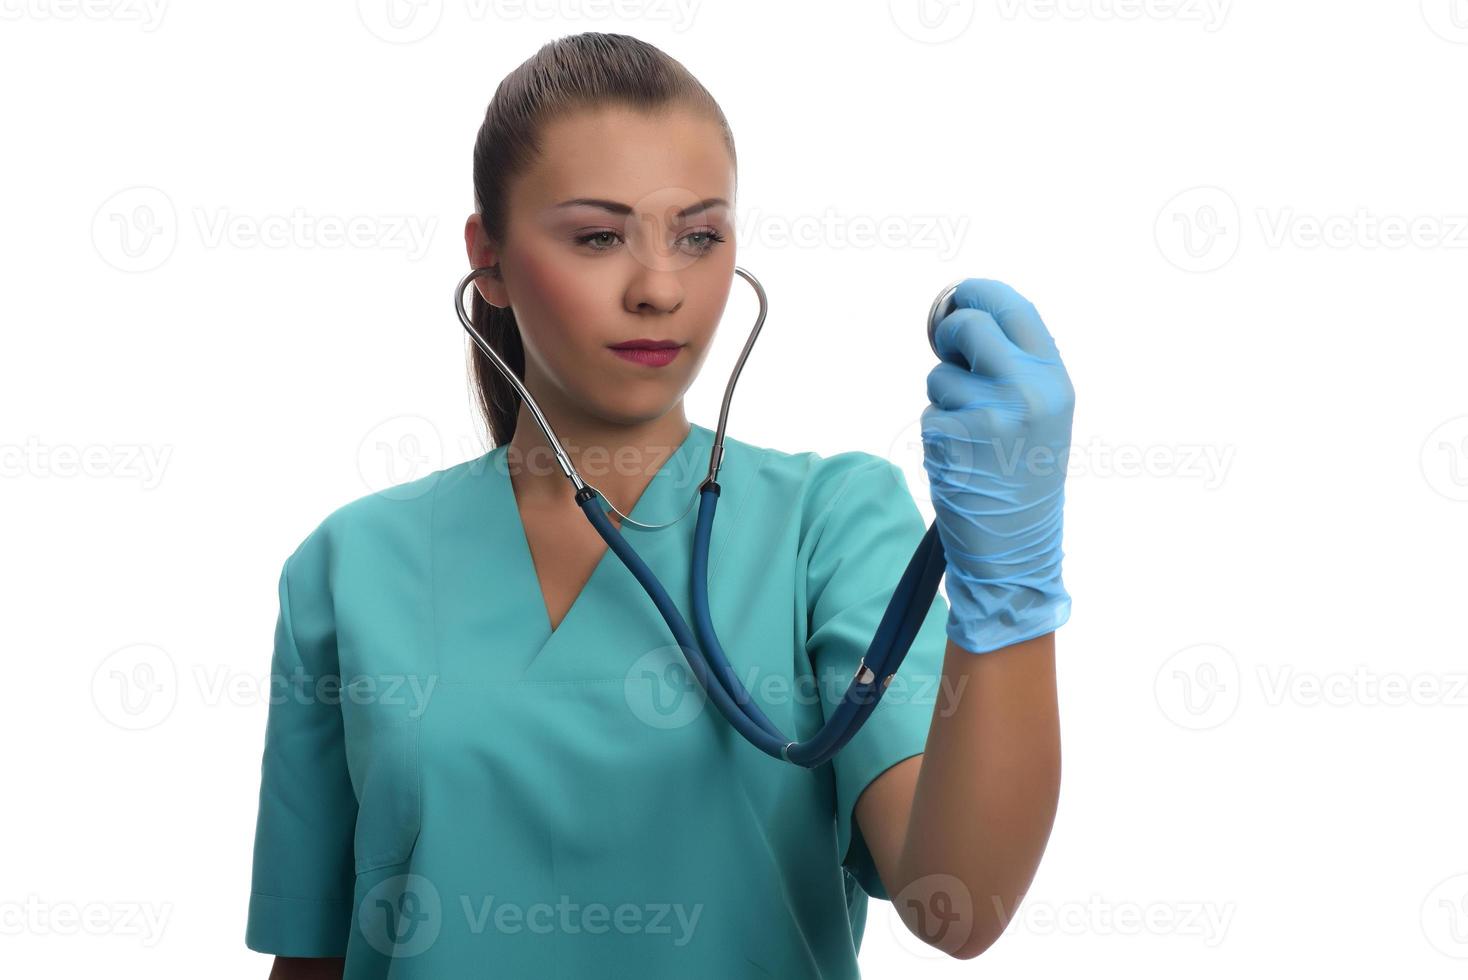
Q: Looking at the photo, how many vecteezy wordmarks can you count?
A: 15